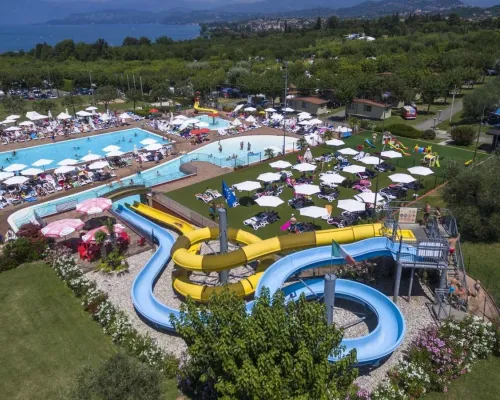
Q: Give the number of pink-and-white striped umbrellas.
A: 3